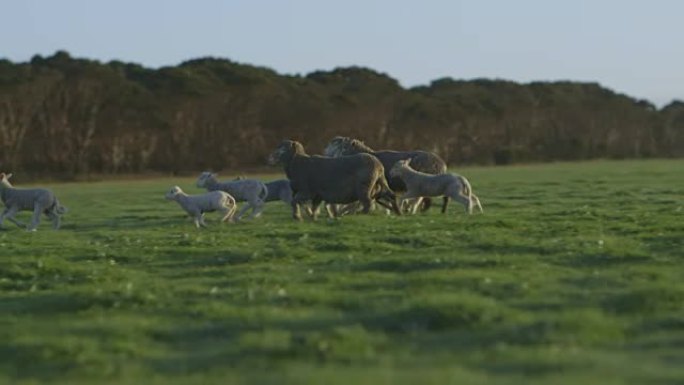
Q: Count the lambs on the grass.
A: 5